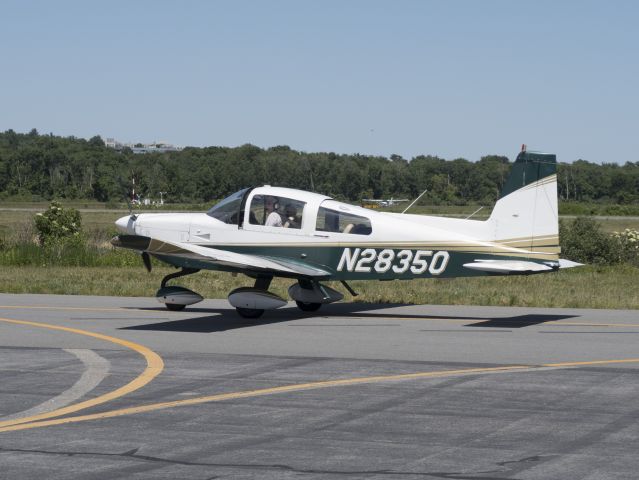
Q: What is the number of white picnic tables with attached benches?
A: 0